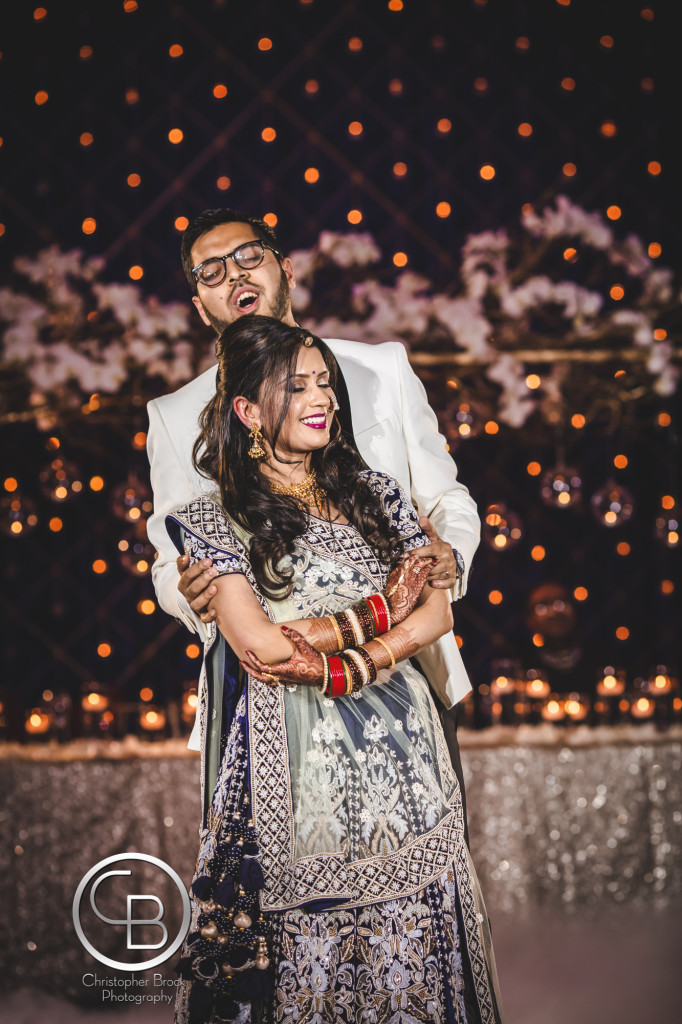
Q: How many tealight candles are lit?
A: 11